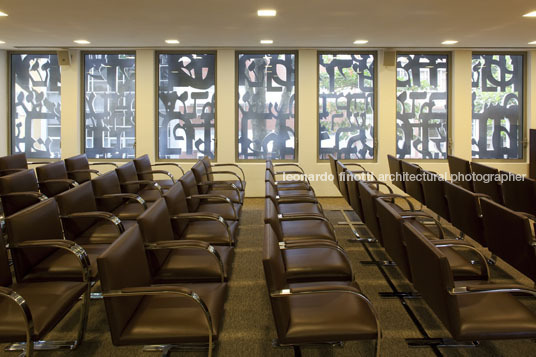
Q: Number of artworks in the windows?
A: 7